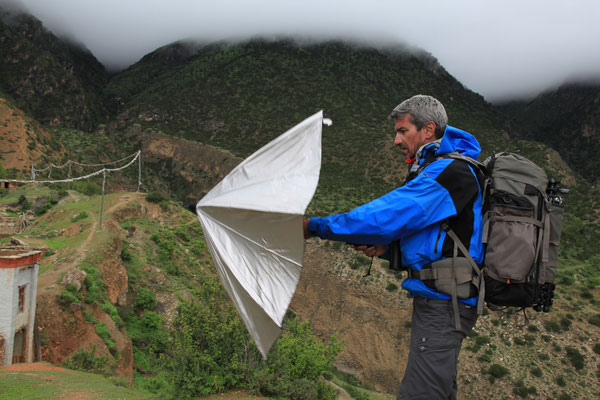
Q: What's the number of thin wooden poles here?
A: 5